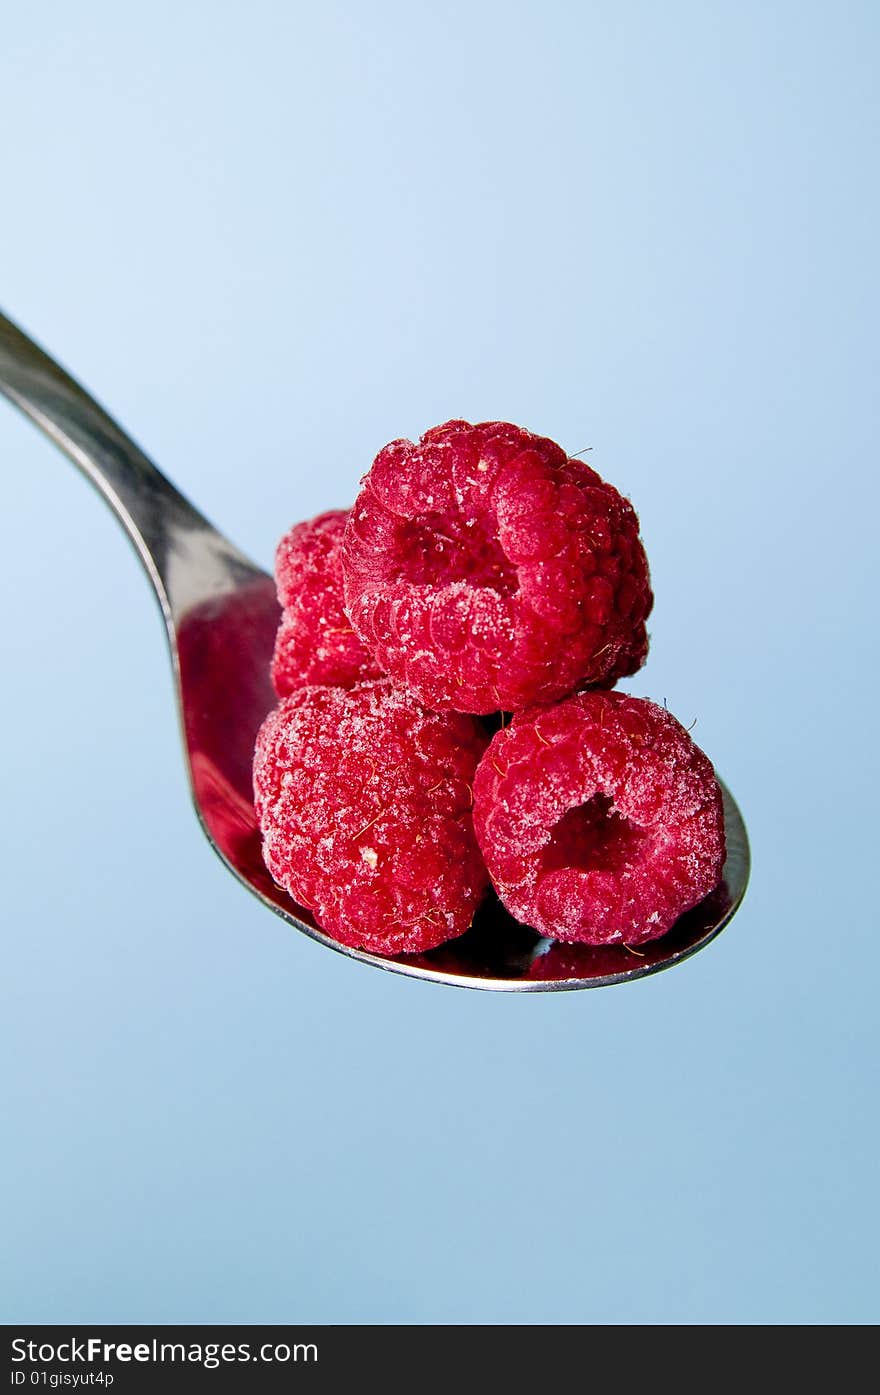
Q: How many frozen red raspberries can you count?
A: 4